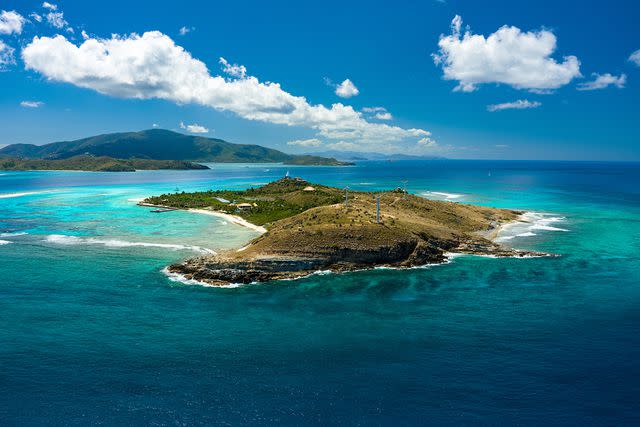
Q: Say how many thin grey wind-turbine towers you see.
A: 3